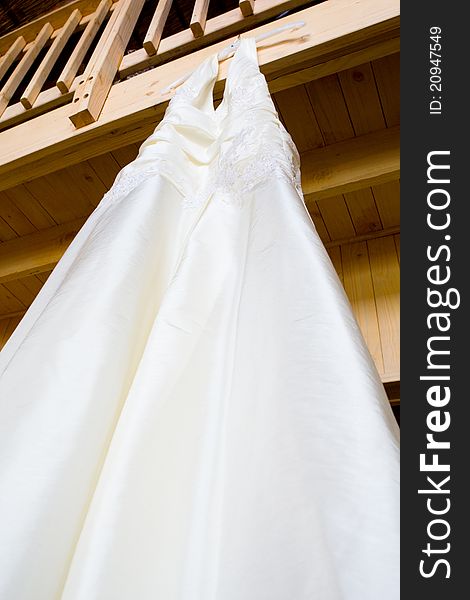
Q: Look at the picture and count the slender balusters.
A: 7